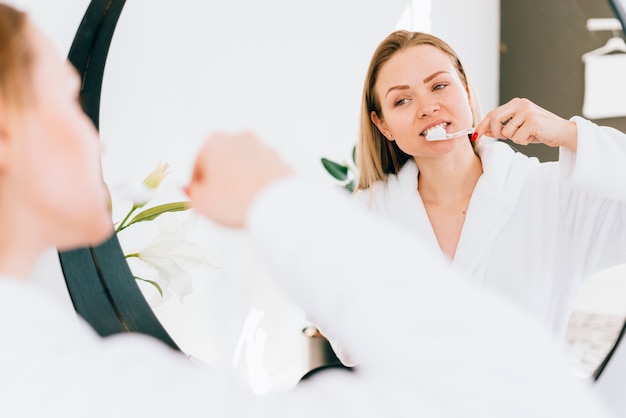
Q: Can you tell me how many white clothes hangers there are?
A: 1